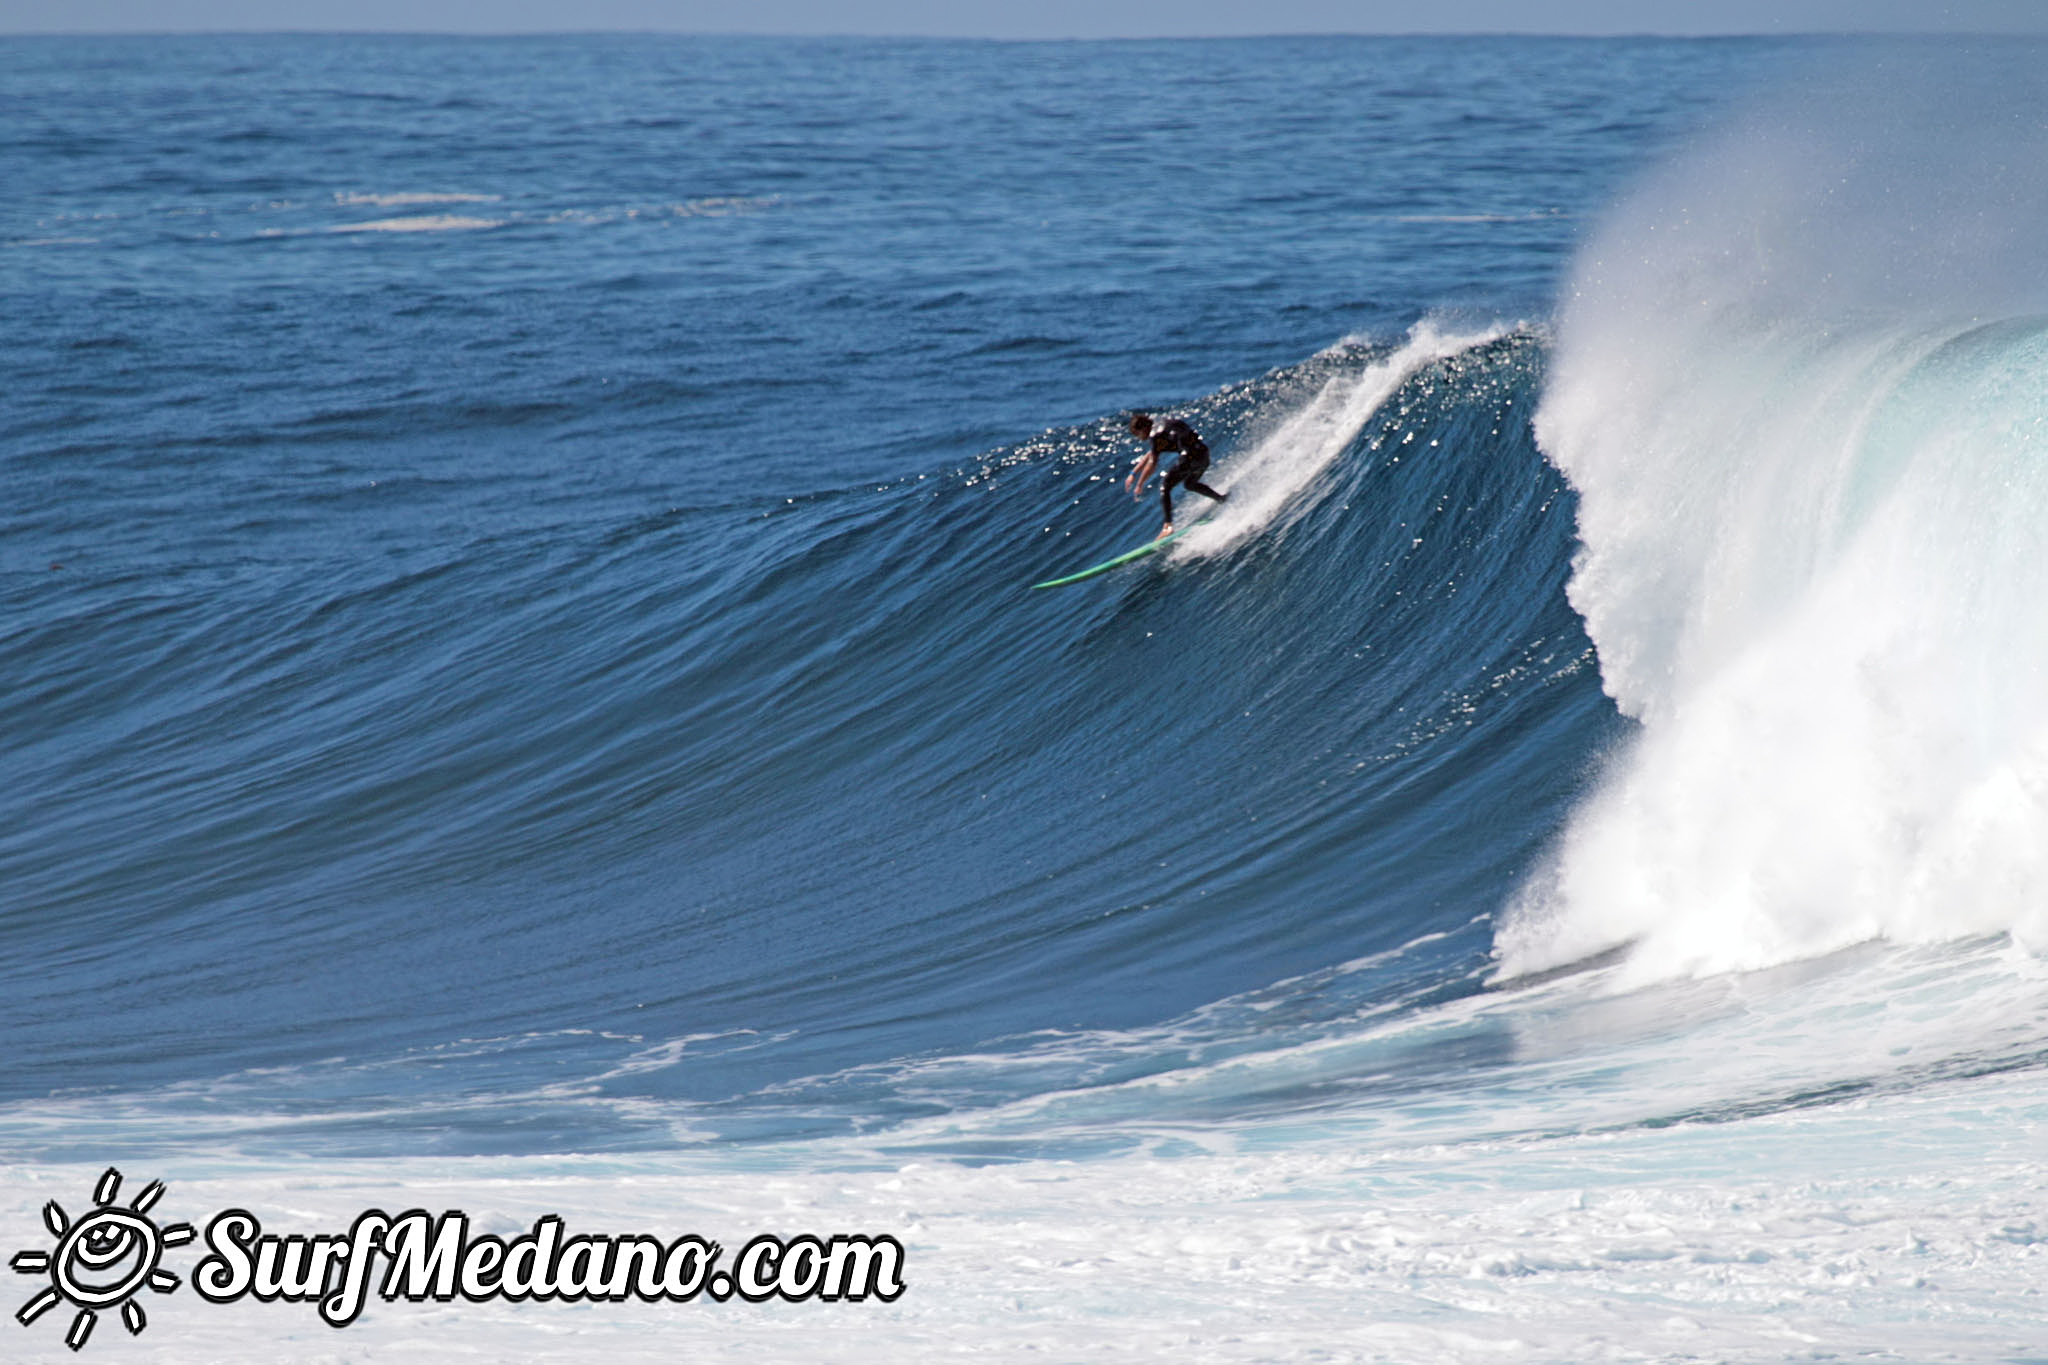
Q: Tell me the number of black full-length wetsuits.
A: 1